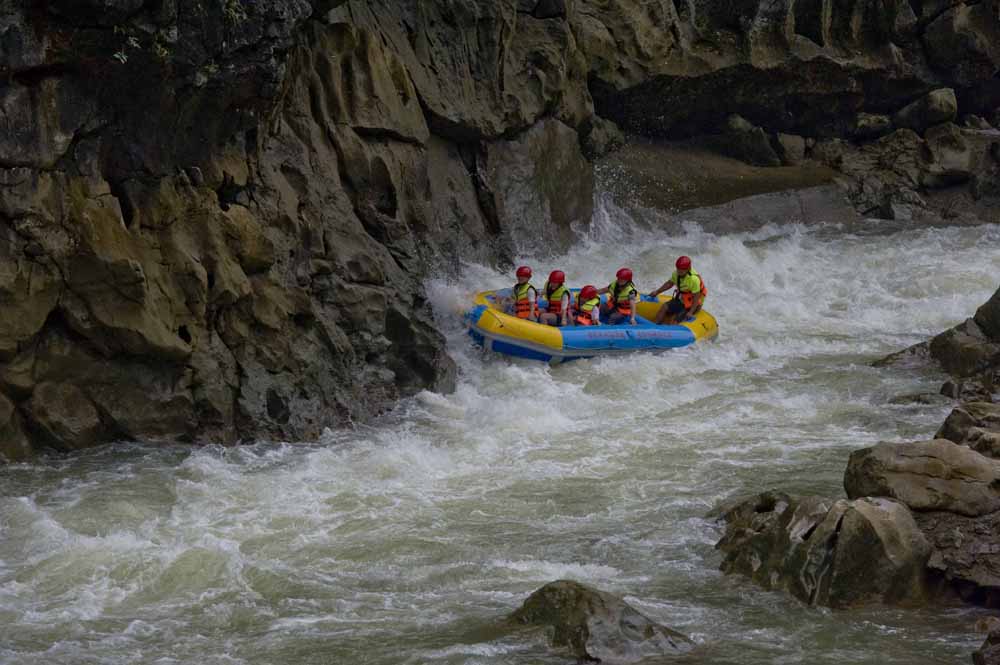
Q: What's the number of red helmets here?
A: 5